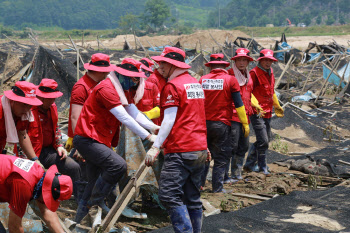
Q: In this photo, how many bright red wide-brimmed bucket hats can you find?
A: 10